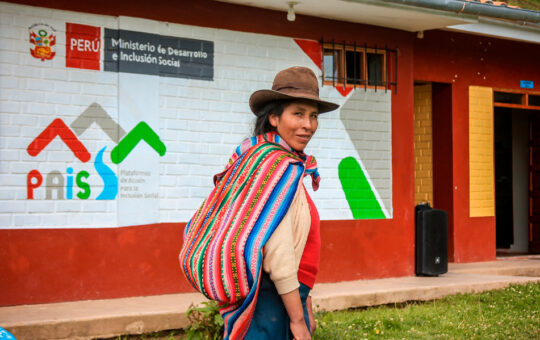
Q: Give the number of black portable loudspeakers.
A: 1